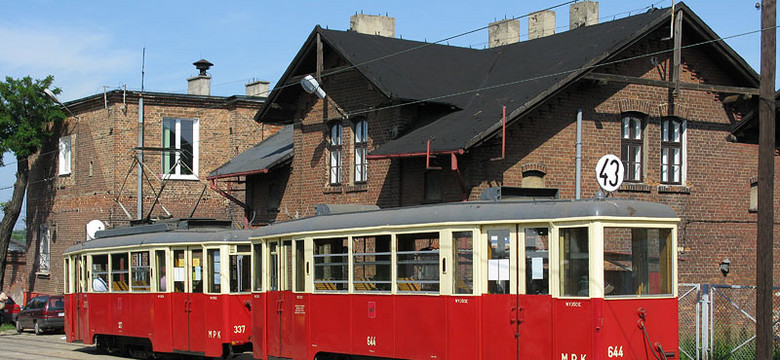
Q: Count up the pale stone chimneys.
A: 6